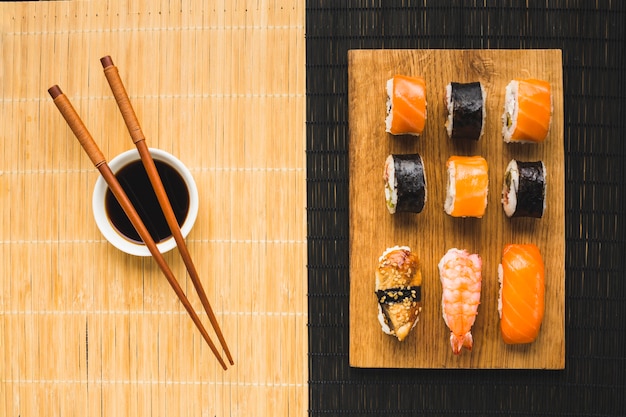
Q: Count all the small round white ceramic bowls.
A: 1